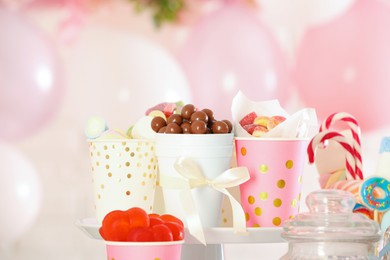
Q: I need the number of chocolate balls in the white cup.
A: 11